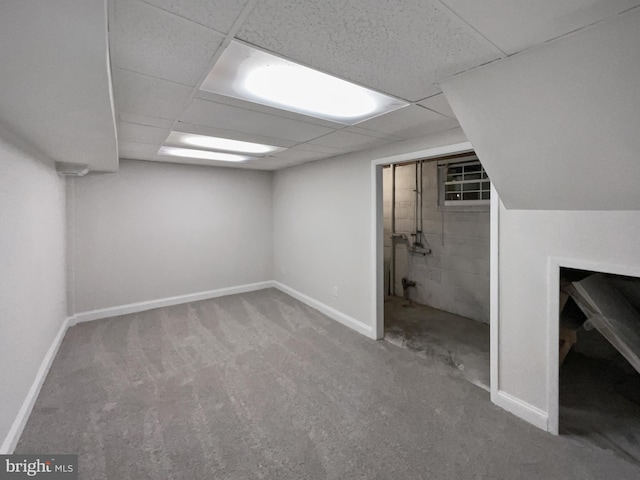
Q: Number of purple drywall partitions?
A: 0